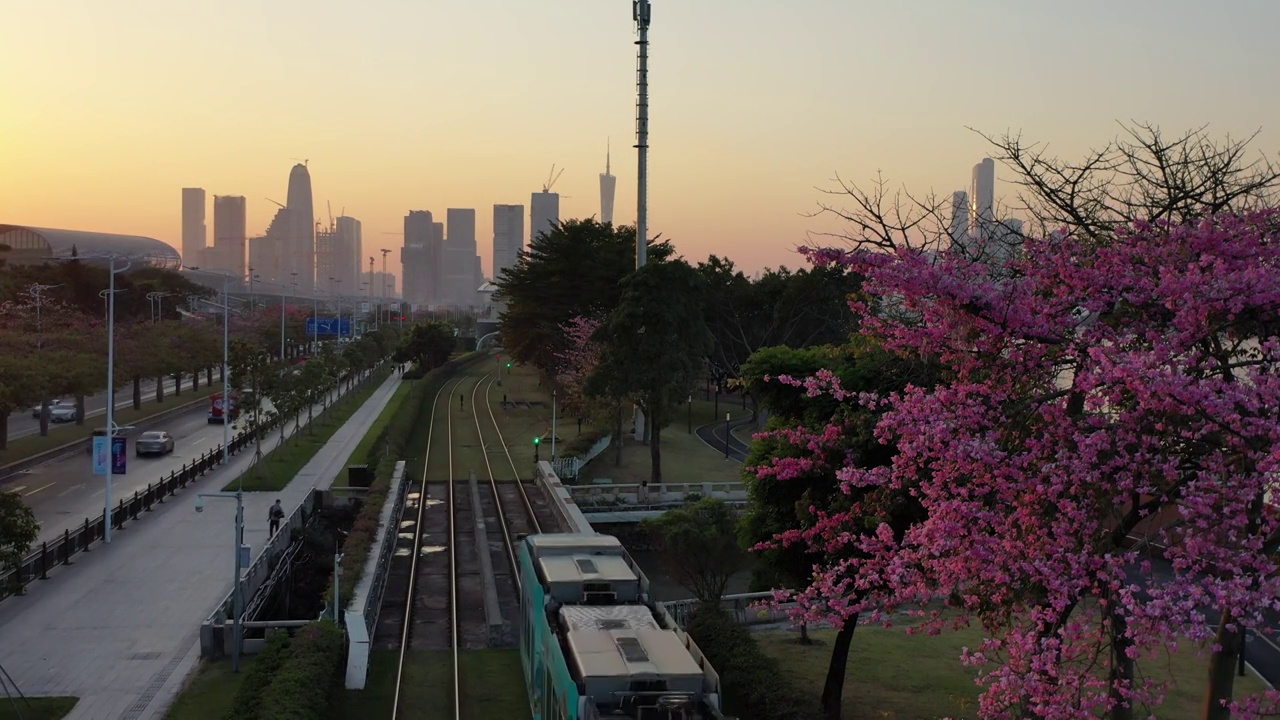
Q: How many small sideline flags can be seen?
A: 2